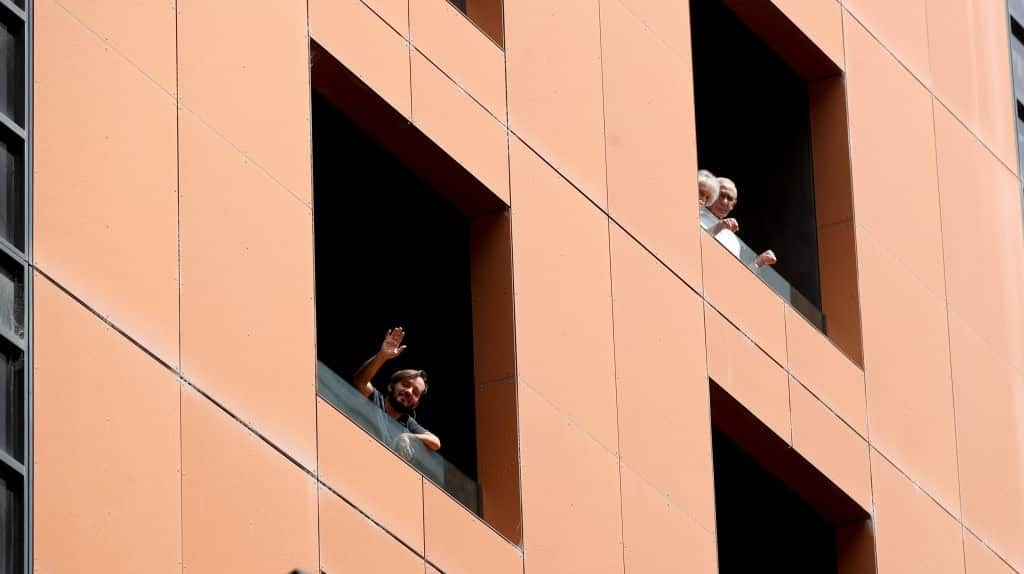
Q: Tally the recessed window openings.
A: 4